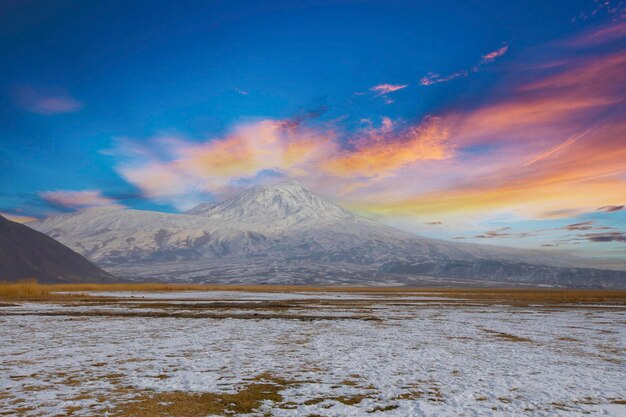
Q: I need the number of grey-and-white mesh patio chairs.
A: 0